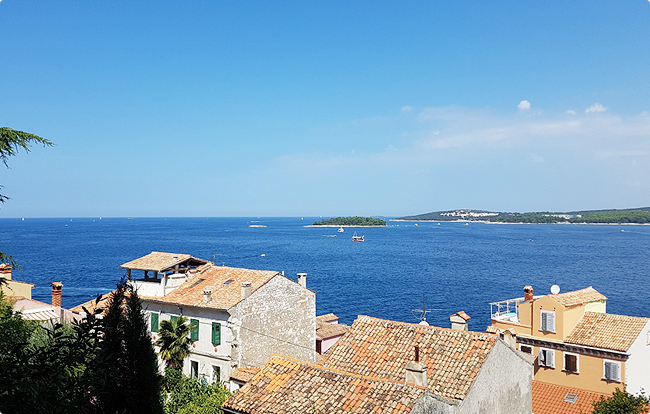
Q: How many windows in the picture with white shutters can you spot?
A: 3